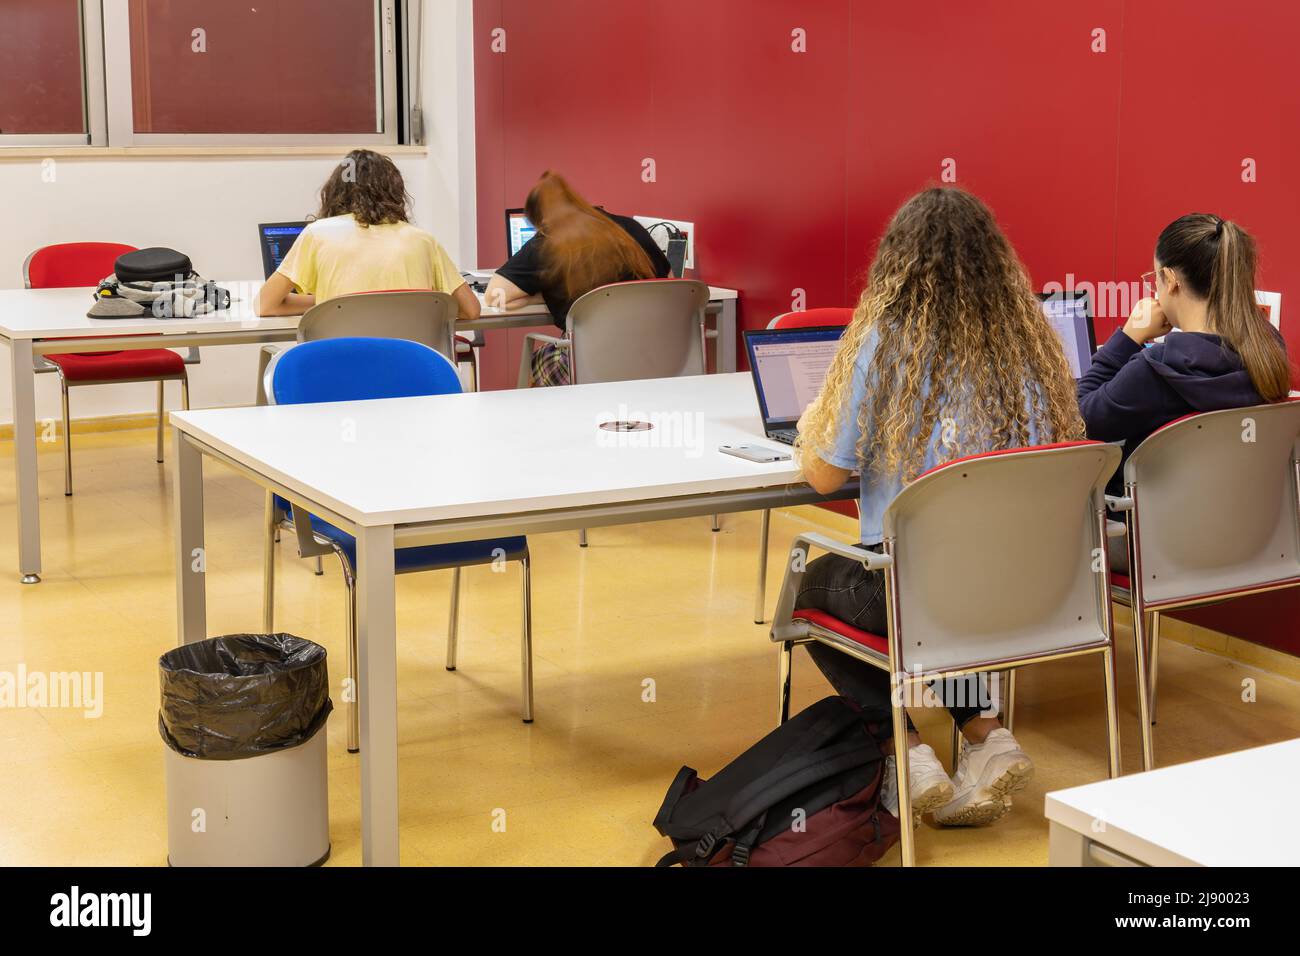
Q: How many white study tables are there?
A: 3